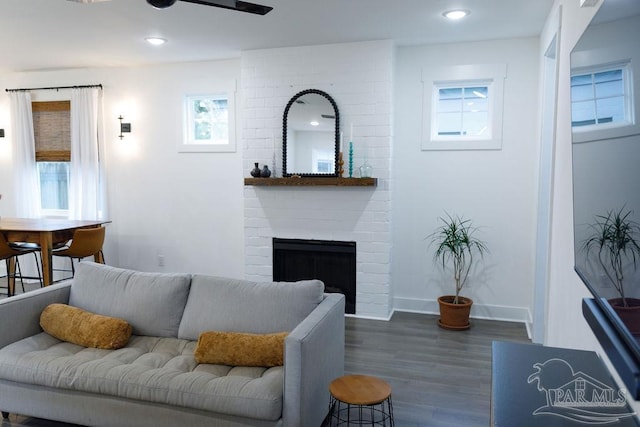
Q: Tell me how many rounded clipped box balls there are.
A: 0